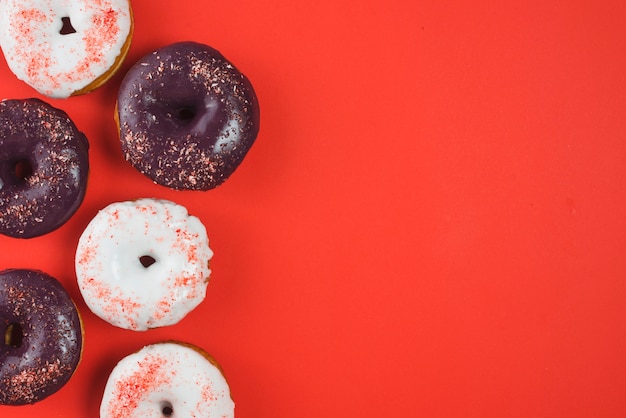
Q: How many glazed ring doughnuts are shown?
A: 6